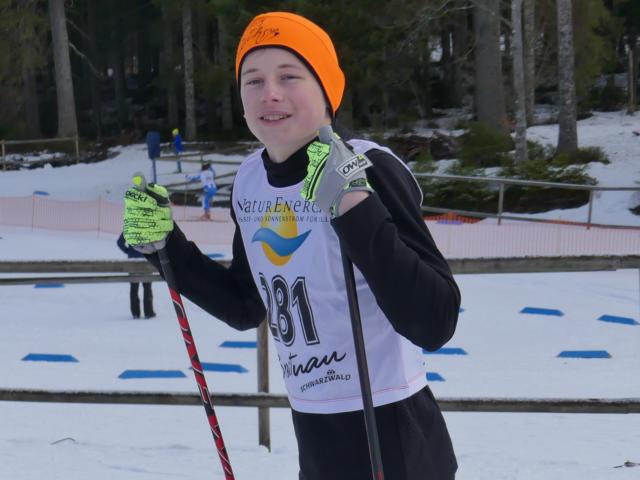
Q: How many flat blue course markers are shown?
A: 13